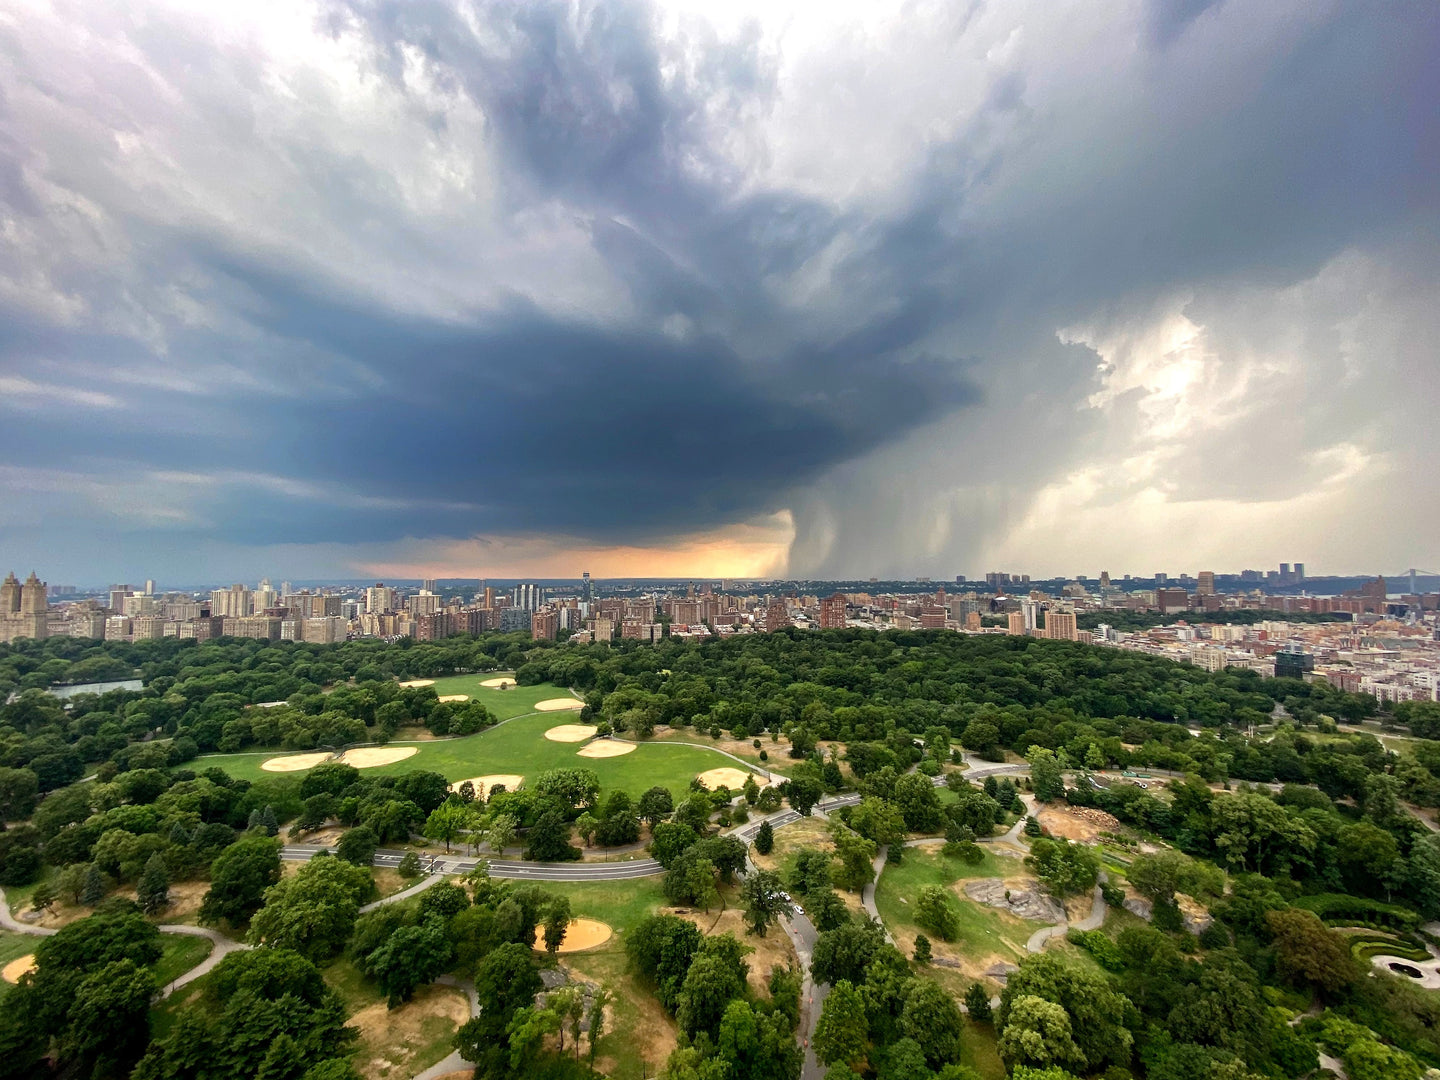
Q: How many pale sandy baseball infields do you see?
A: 12